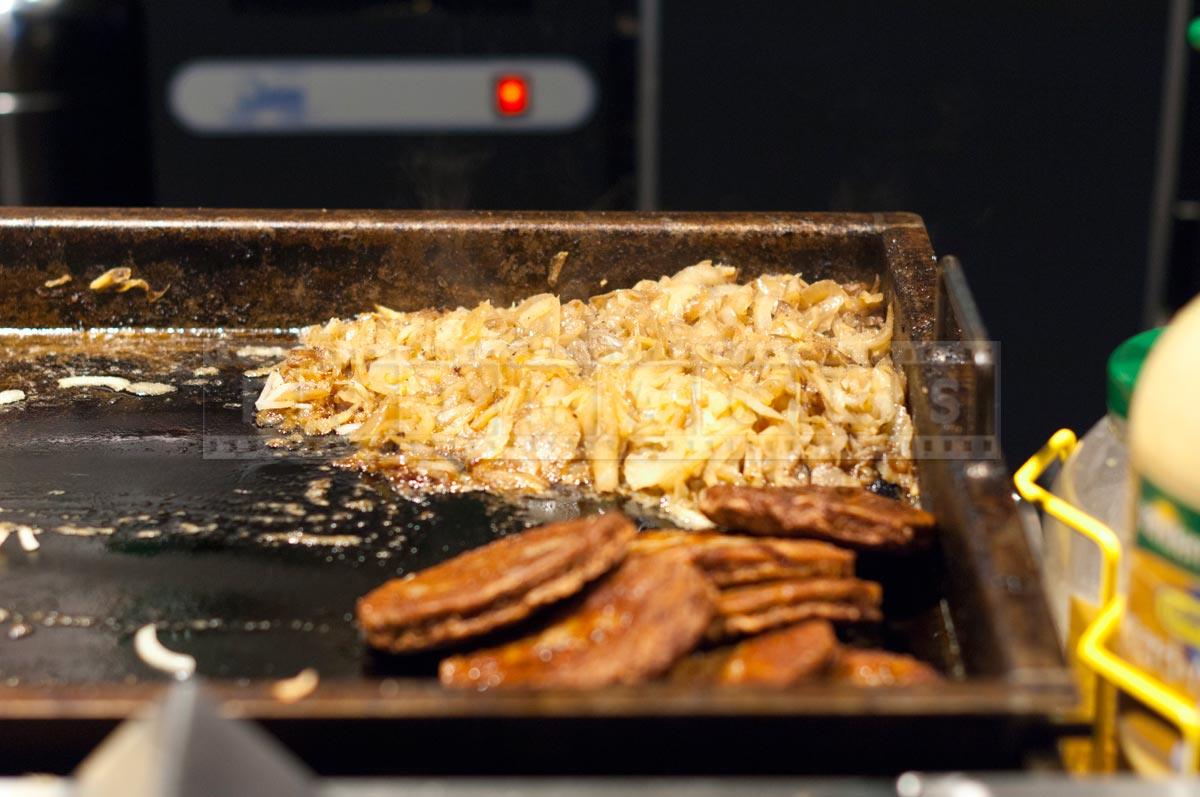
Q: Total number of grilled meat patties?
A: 7